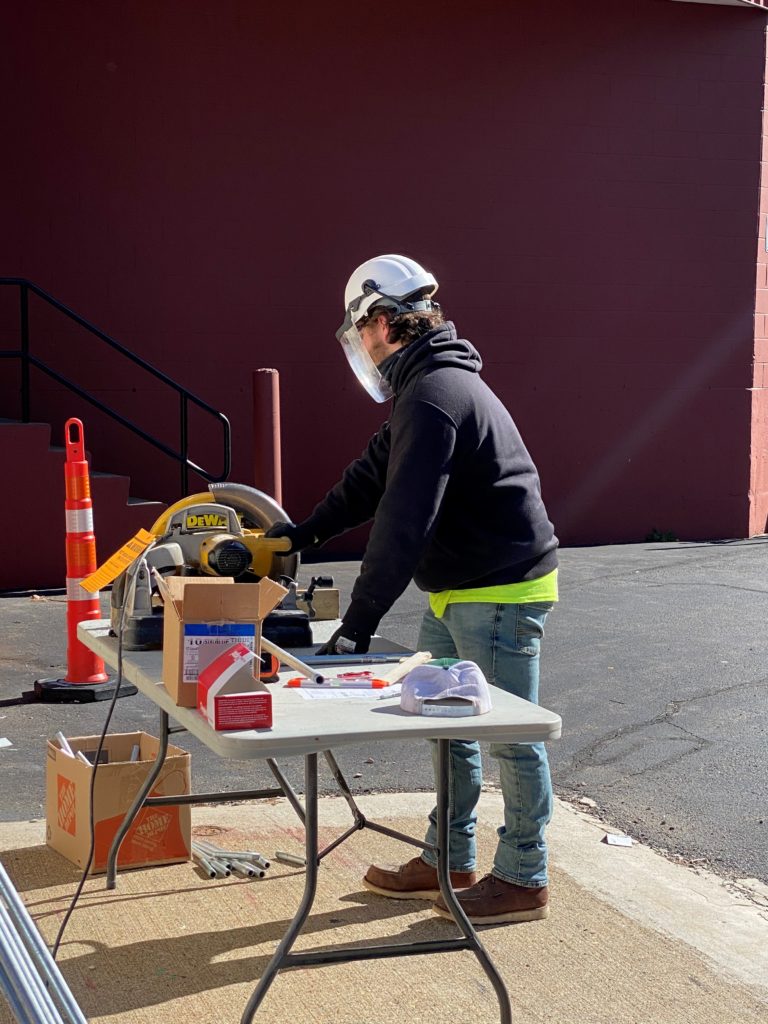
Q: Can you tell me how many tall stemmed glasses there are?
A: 0